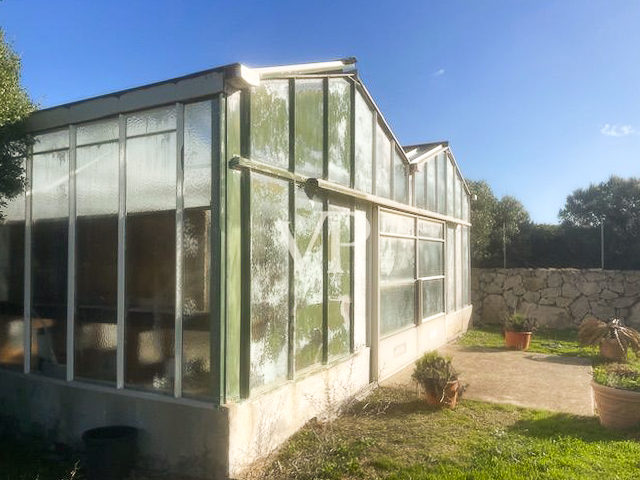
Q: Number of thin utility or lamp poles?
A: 2